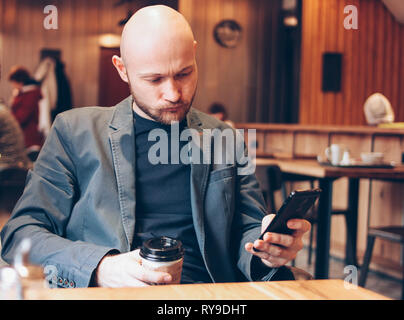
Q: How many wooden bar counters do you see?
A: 1